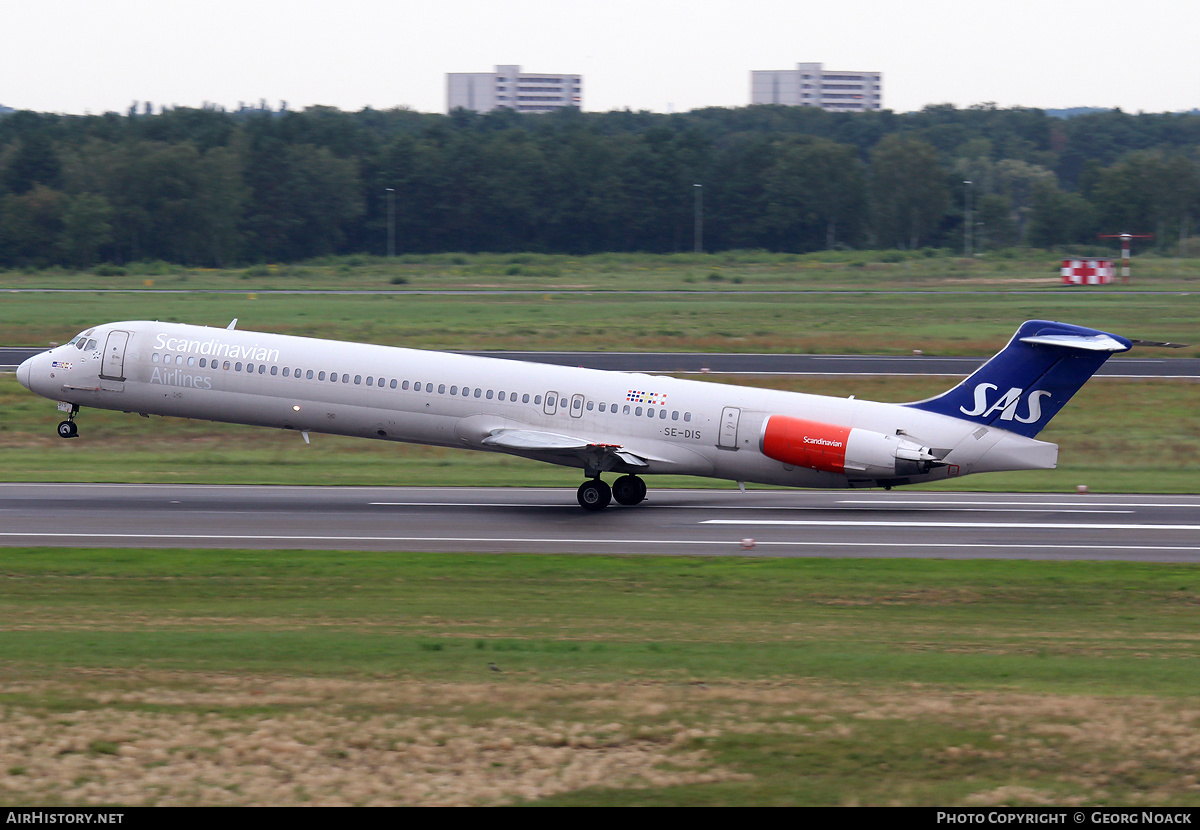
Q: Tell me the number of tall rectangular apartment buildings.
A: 2